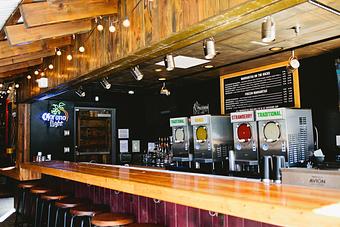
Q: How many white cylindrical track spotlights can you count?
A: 6